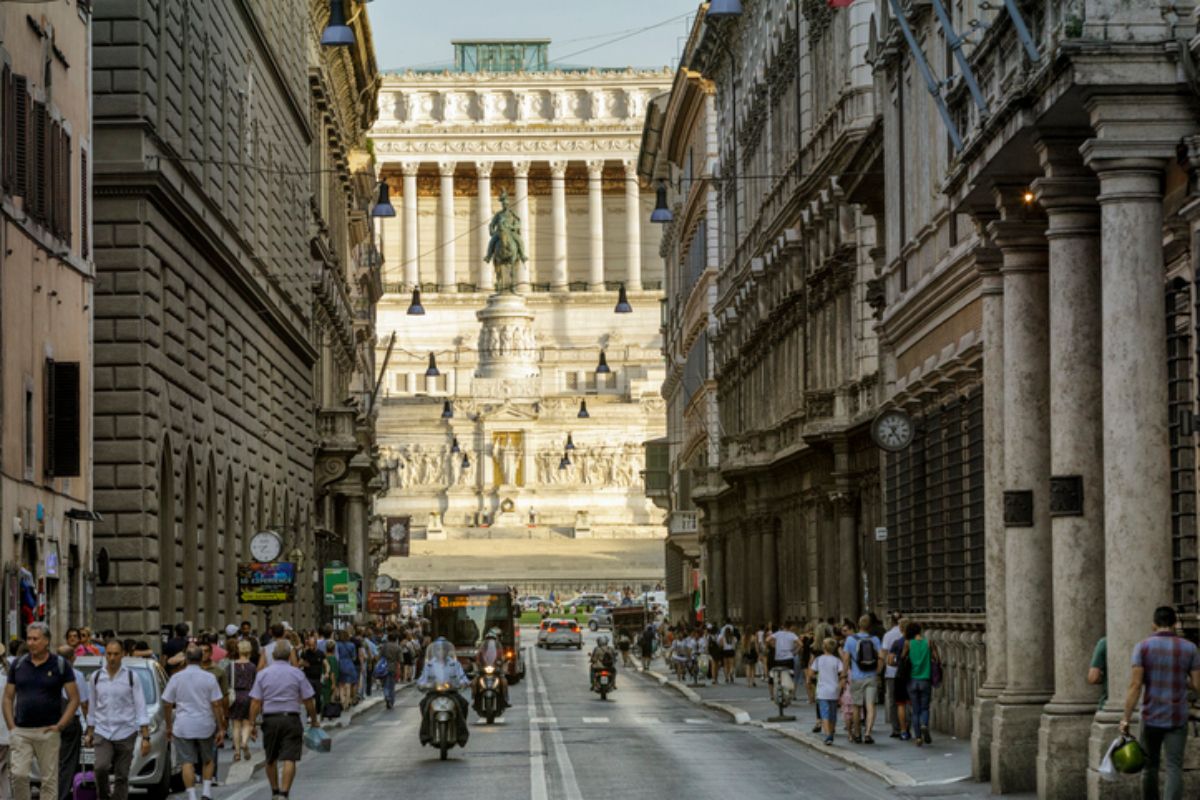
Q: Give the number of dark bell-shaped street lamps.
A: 15